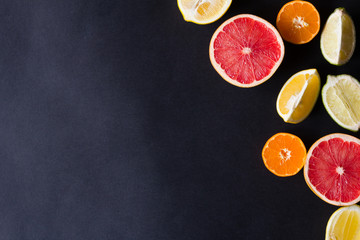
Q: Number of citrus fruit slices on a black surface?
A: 9